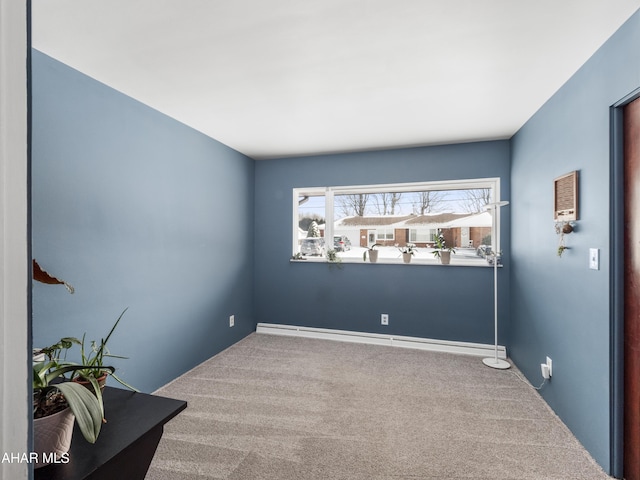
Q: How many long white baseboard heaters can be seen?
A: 1